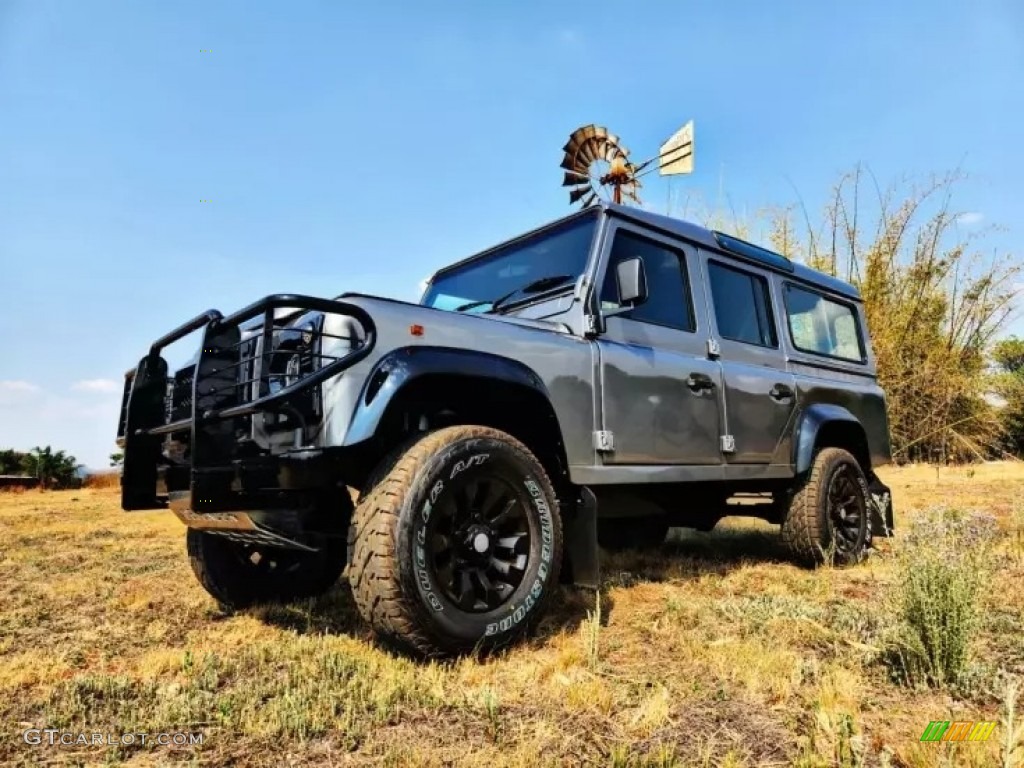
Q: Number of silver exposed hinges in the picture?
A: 4